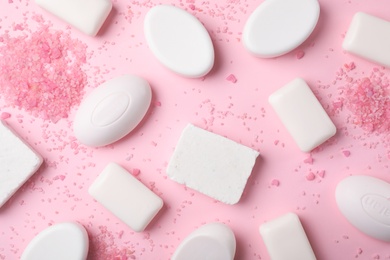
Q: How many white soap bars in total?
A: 13